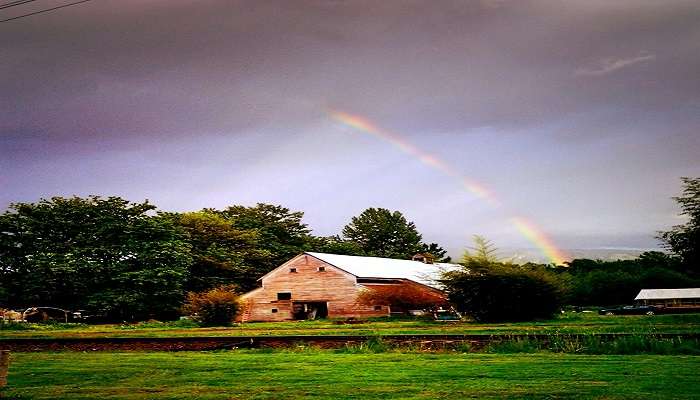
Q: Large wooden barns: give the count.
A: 1